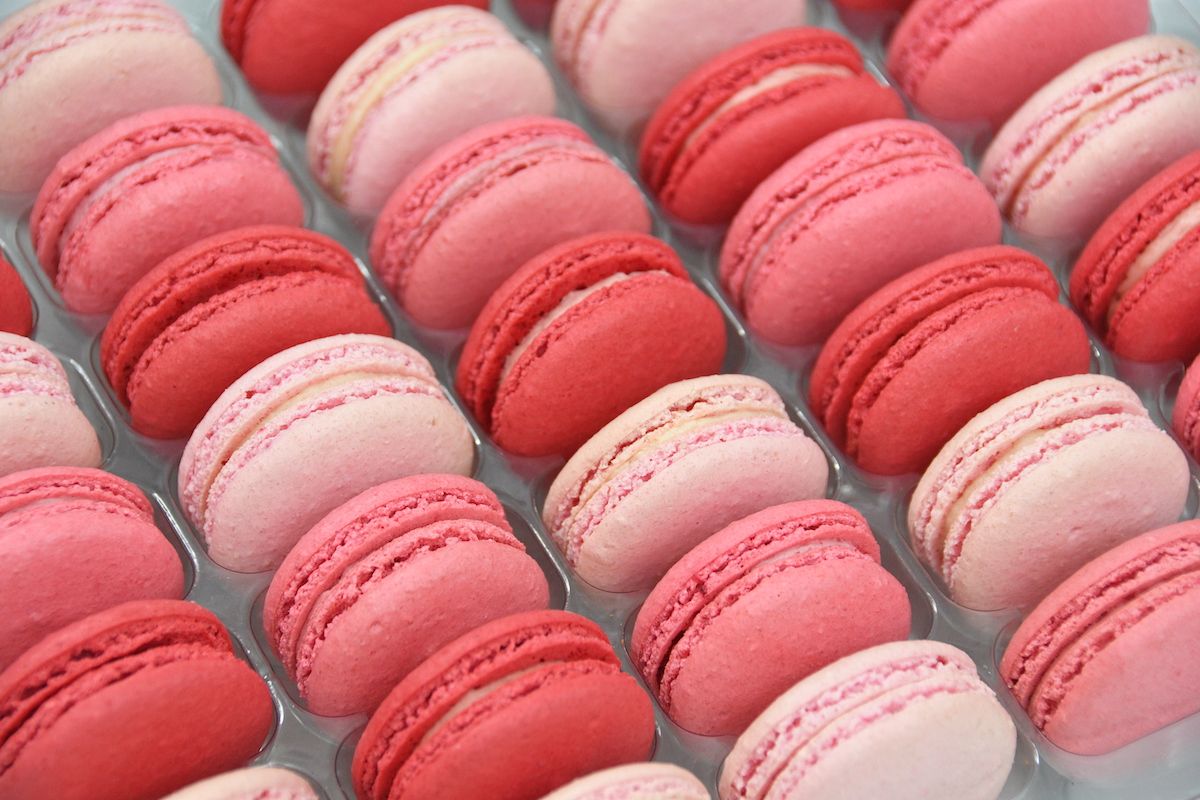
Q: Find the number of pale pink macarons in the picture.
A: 11